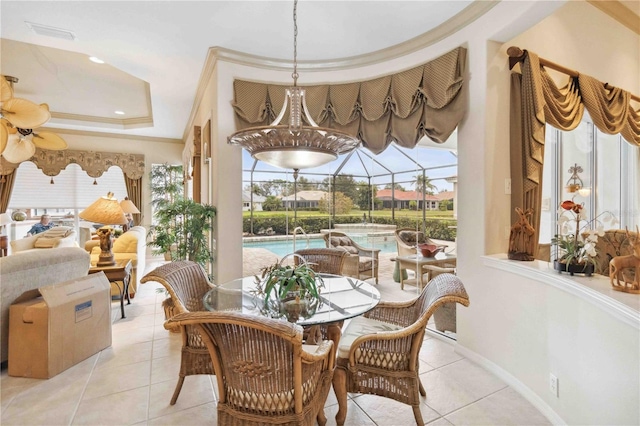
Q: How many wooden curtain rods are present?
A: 1